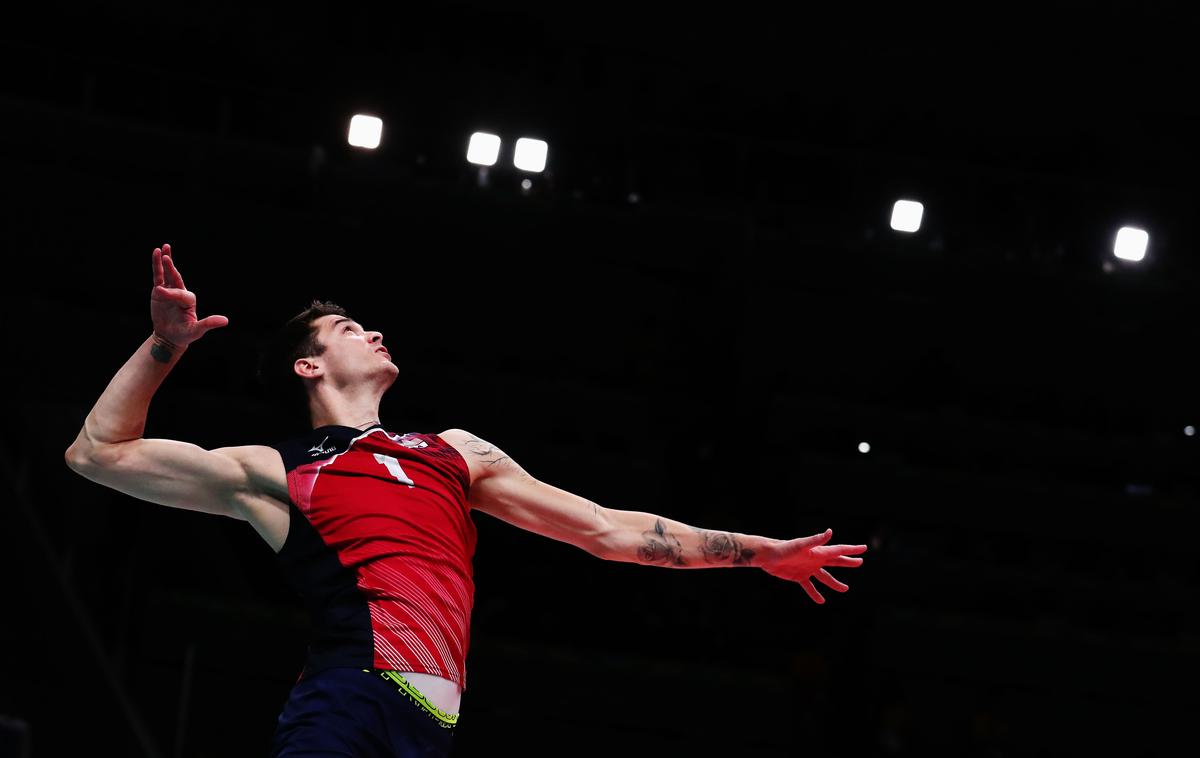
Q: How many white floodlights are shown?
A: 5